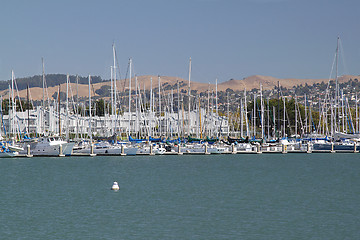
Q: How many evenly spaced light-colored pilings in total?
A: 13